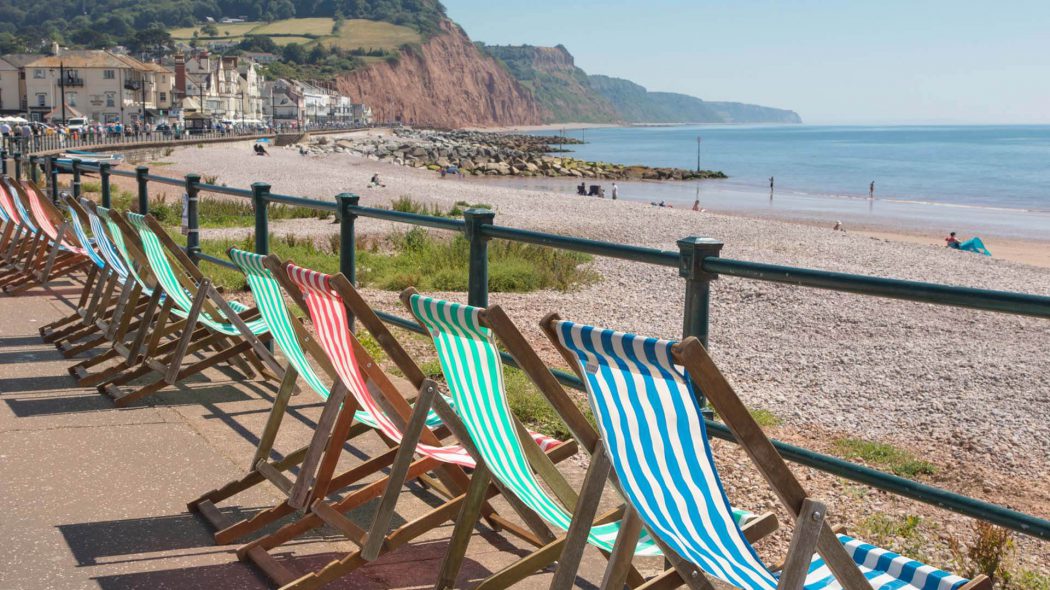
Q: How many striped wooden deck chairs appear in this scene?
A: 12